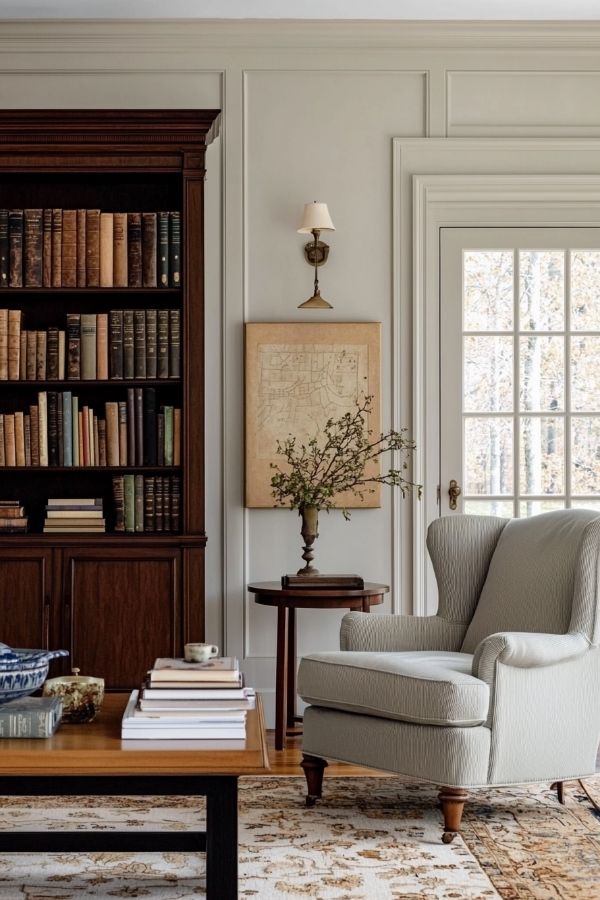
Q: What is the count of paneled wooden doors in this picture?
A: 2